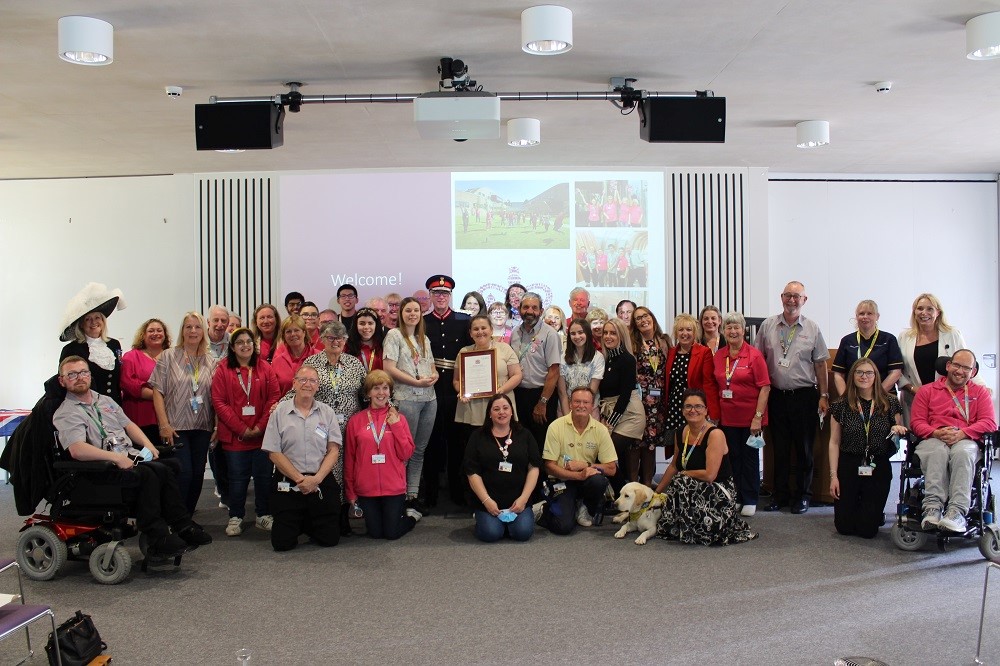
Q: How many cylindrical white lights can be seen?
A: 5